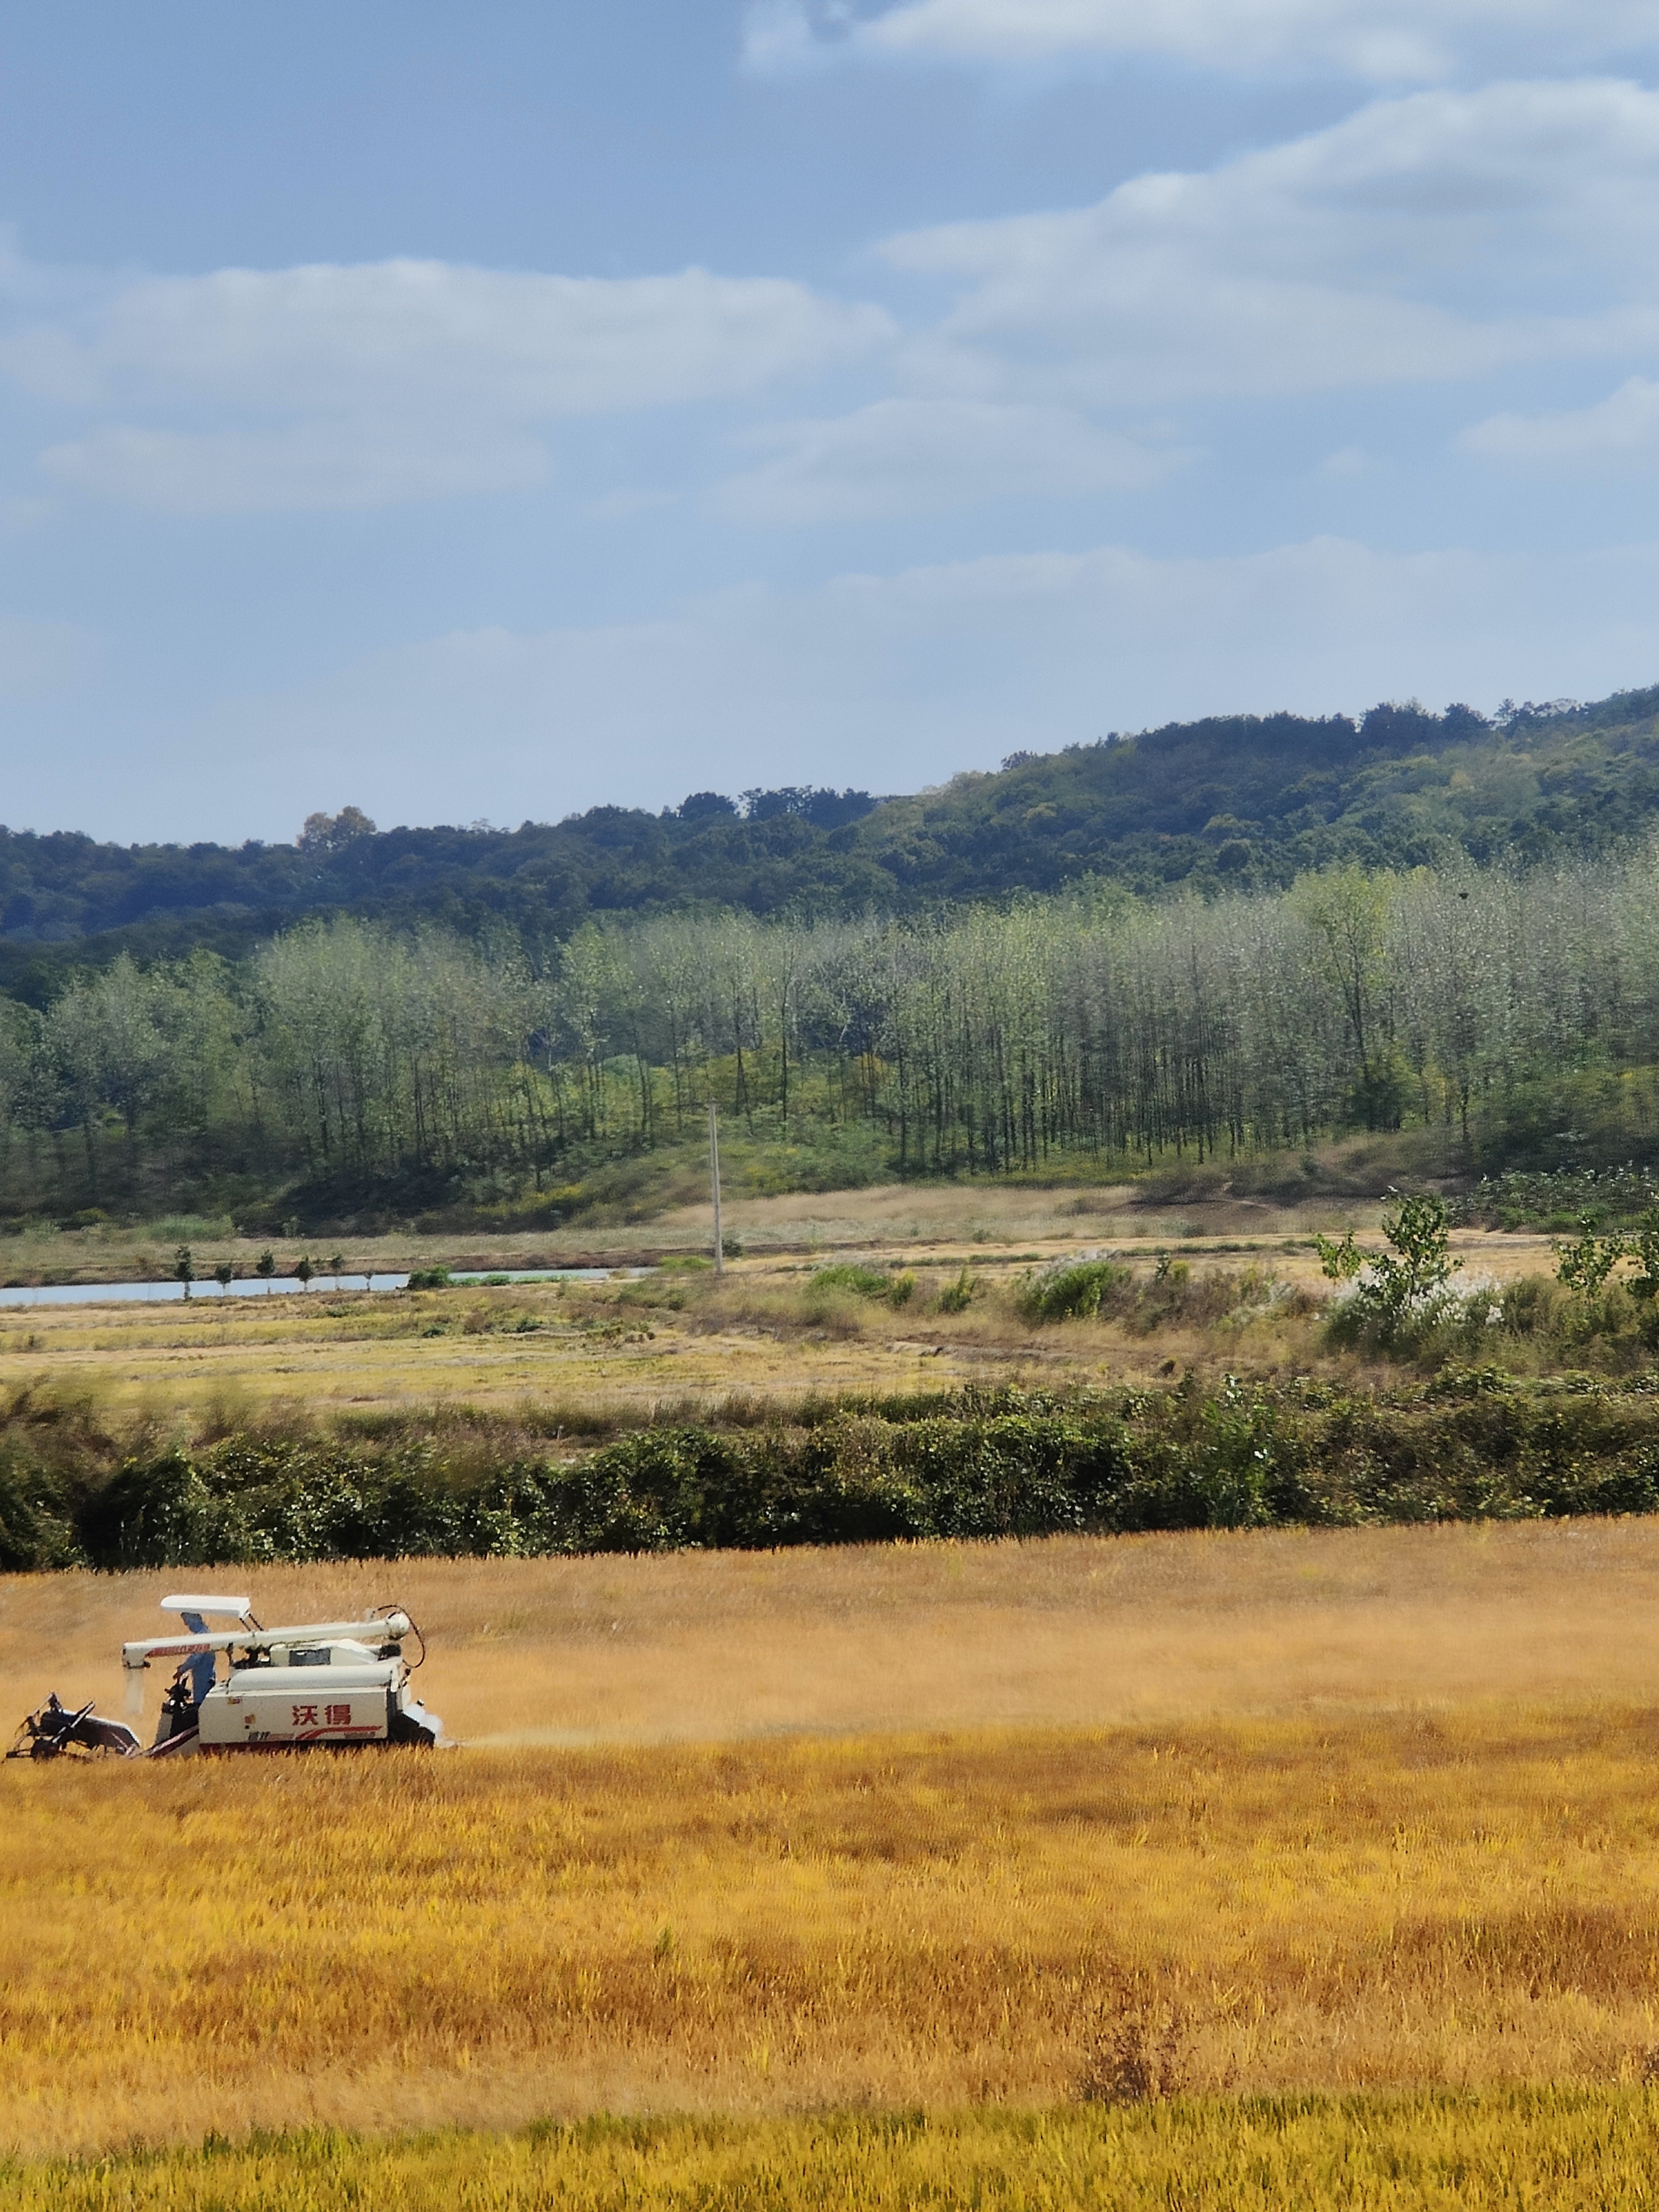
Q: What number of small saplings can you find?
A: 6